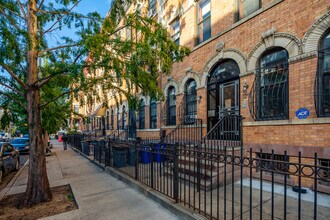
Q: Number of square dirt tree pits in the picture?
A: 1